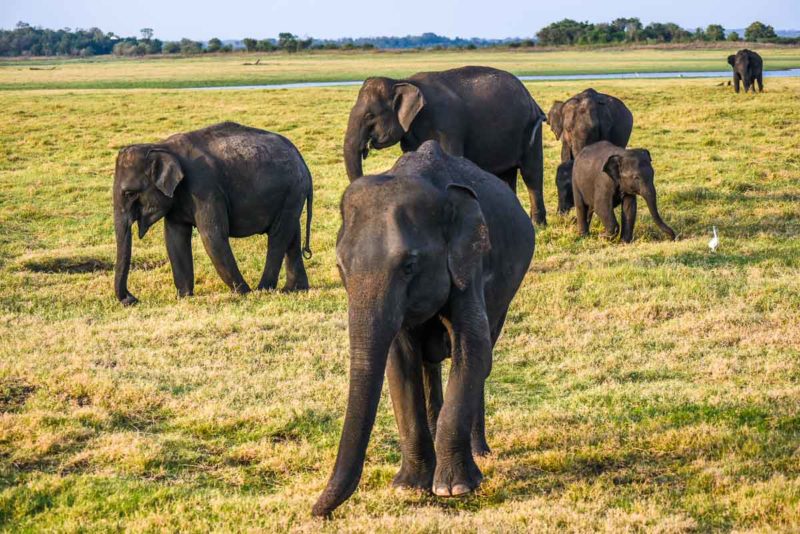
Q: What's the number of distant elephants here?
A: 1